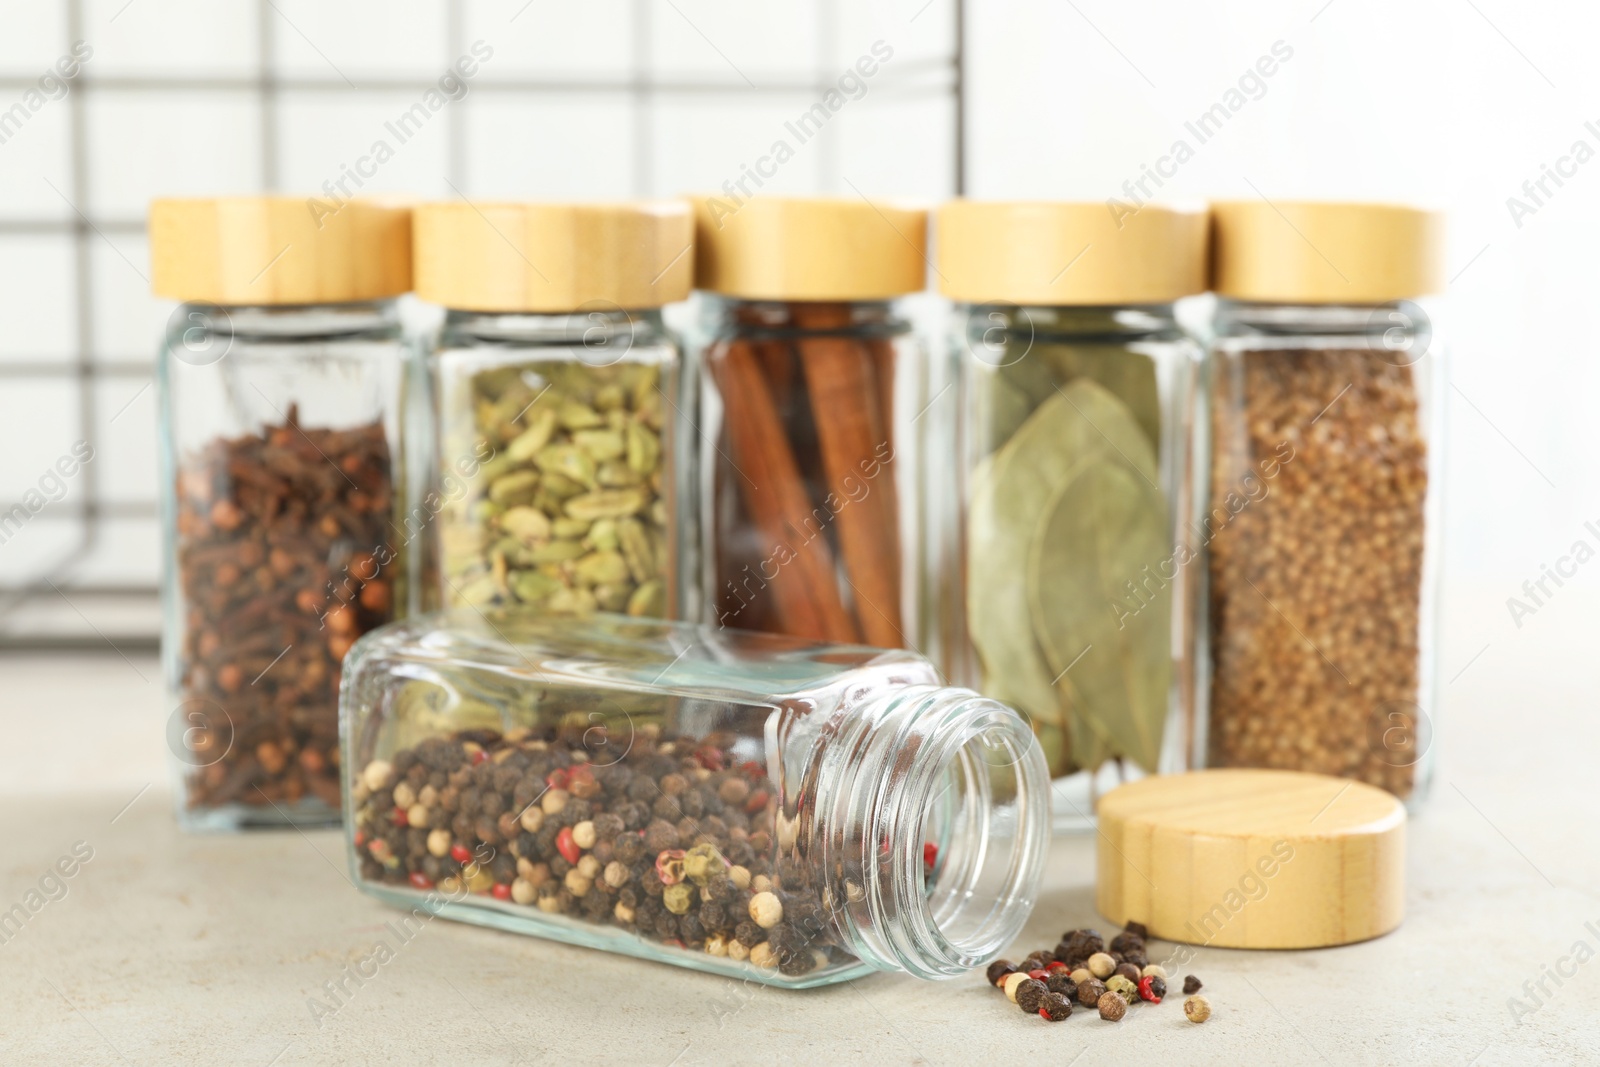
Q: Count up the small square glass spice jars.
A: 6